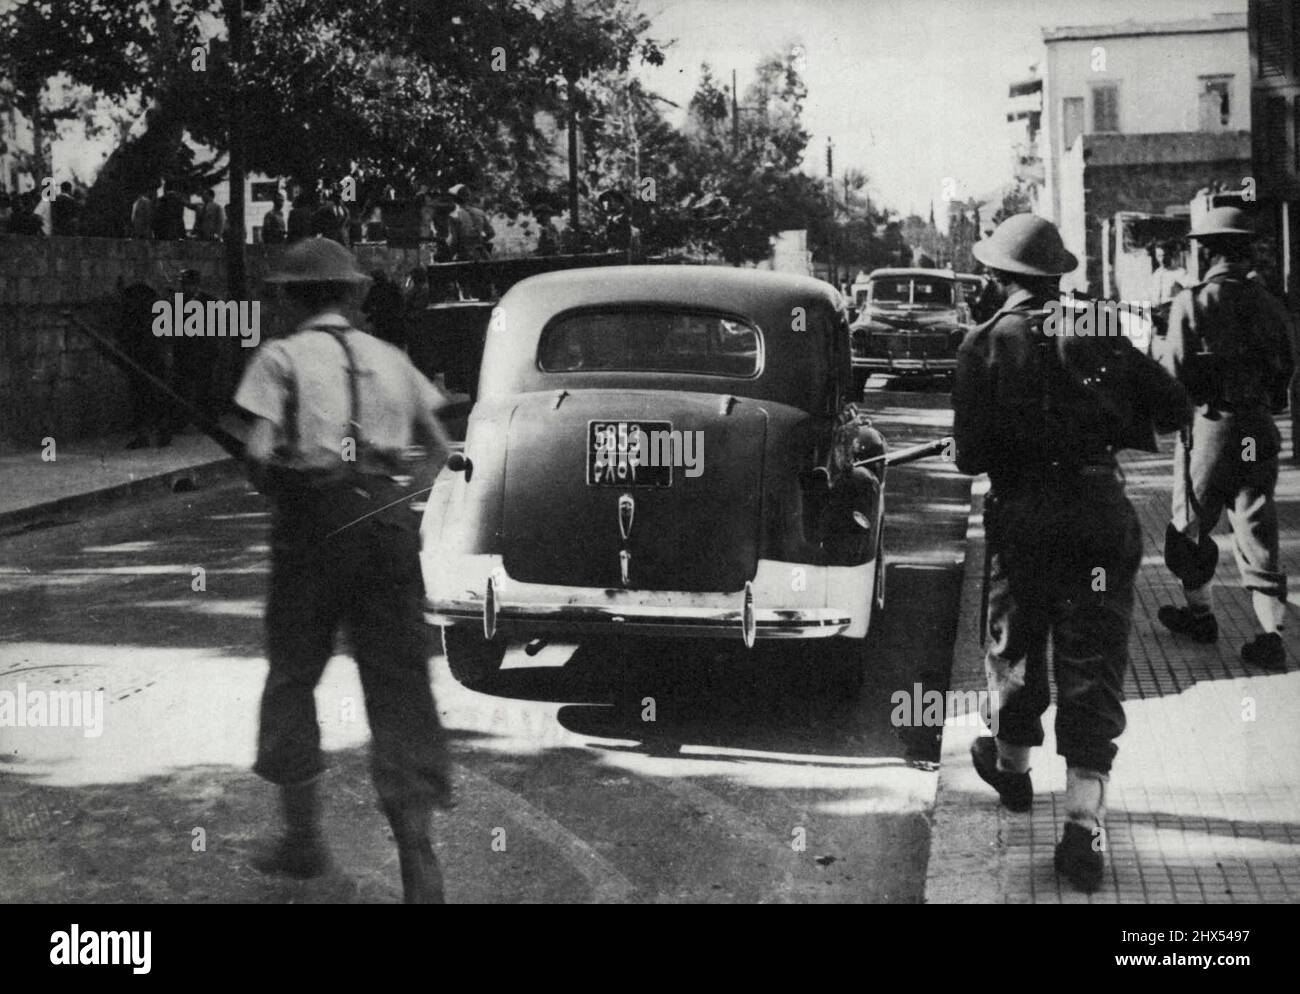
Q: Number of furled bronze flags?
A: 0